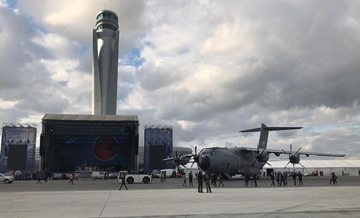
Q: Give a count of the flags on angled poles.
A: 0